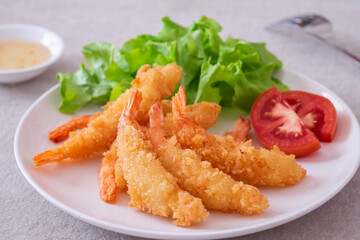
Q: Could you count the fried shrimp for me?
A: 7